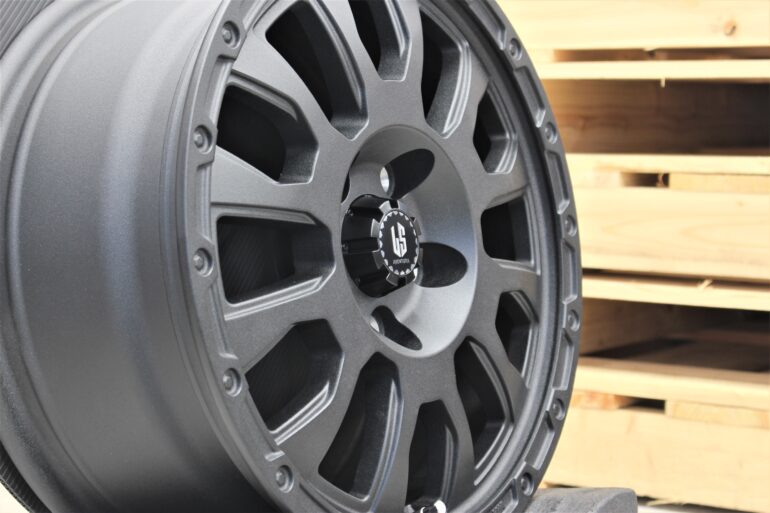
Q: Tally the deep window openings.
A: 12